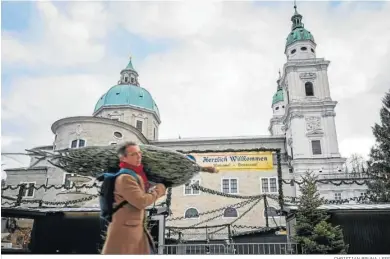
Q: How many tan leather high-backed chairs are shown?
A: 0